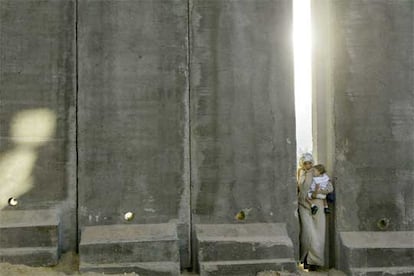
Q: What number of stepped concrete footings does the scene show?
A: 4